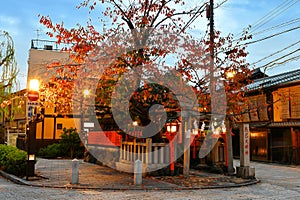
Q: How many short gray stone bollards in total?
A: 2